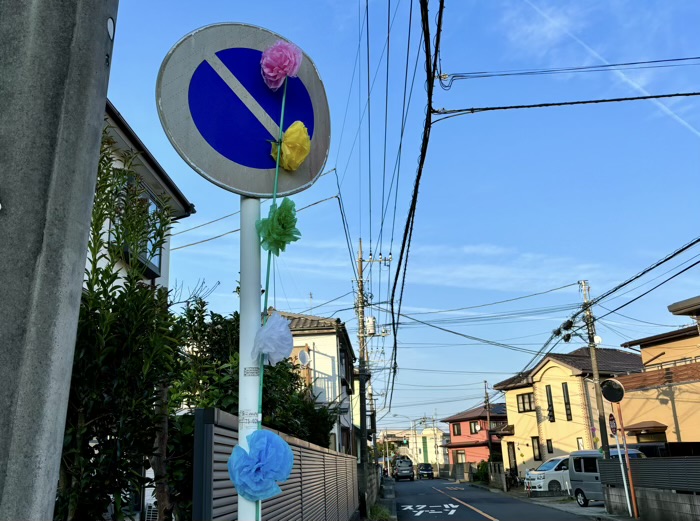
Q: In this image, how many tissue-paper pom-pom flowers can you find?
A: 5